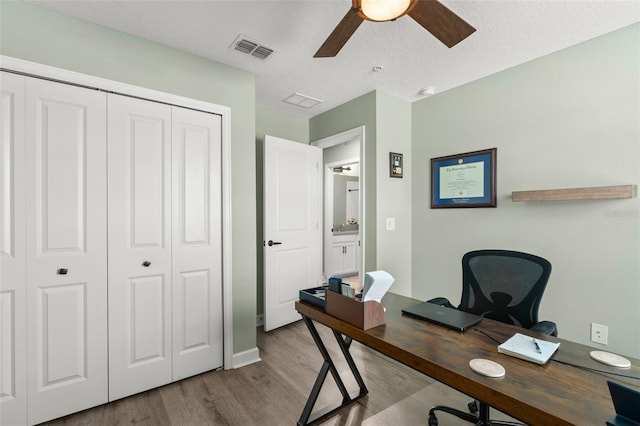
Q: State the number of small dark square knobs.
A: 2